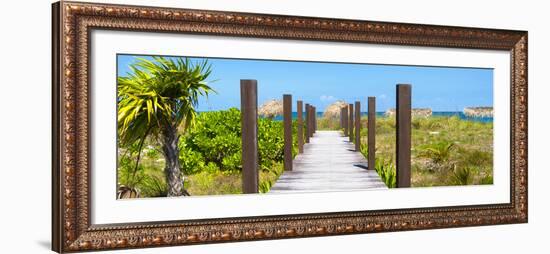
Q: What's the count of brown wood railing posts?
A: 12